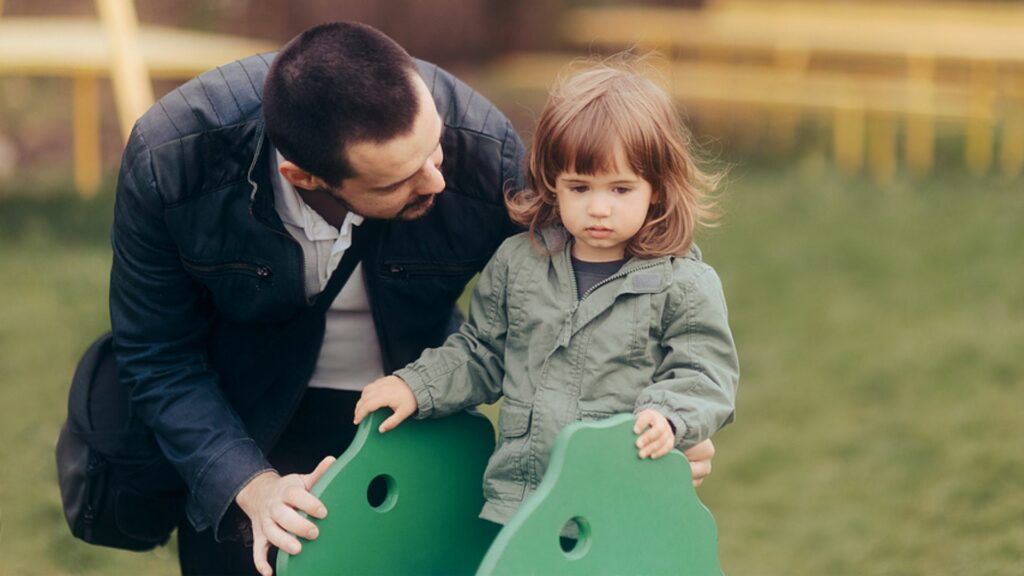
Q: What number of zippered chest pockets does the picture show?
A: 2